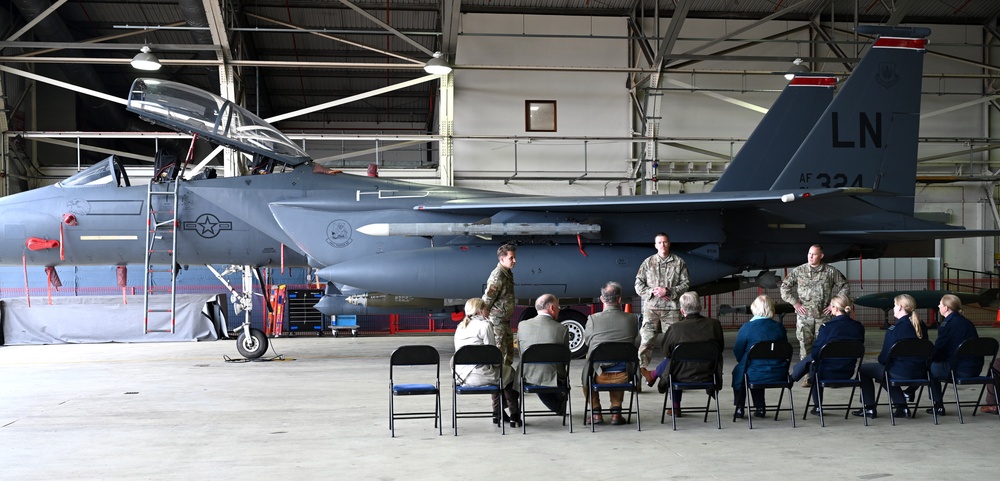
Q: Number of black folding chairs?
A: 9